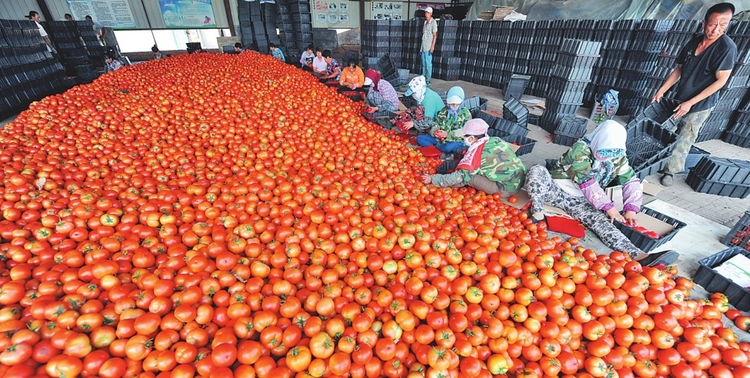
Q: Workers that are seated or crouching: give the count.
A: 13